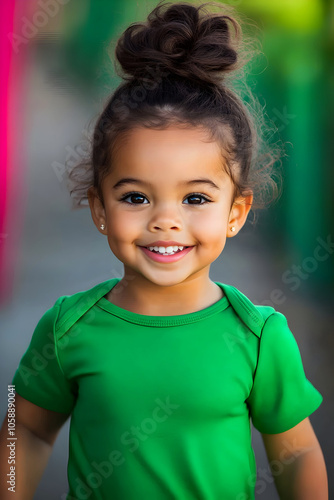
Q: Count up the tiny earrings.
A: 2